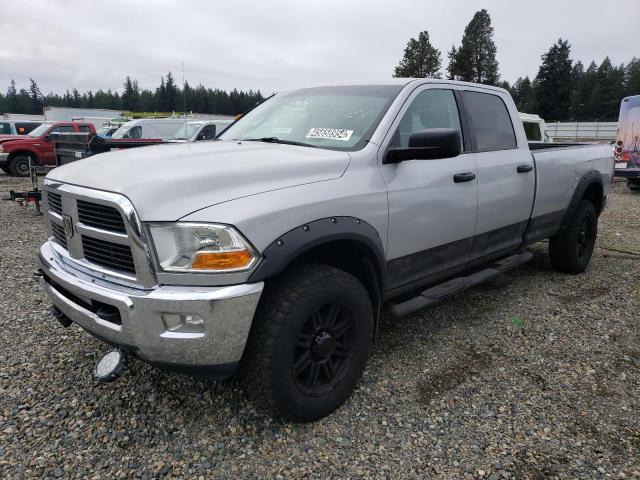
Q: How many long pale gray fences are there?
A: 1